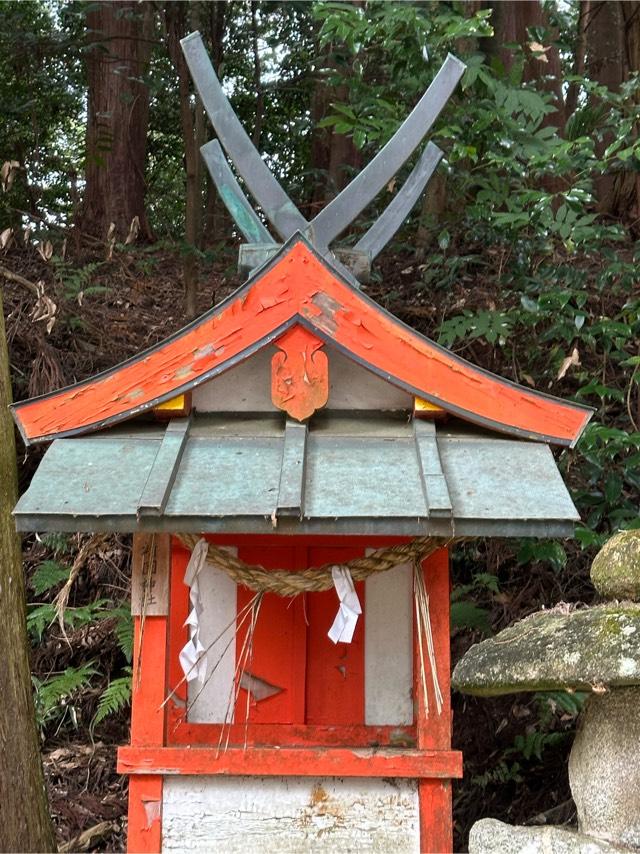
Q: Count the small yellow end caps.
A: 2